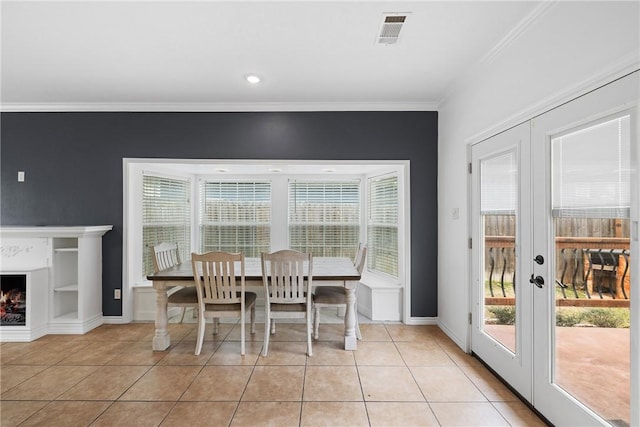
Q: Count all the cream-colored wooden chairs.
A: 4